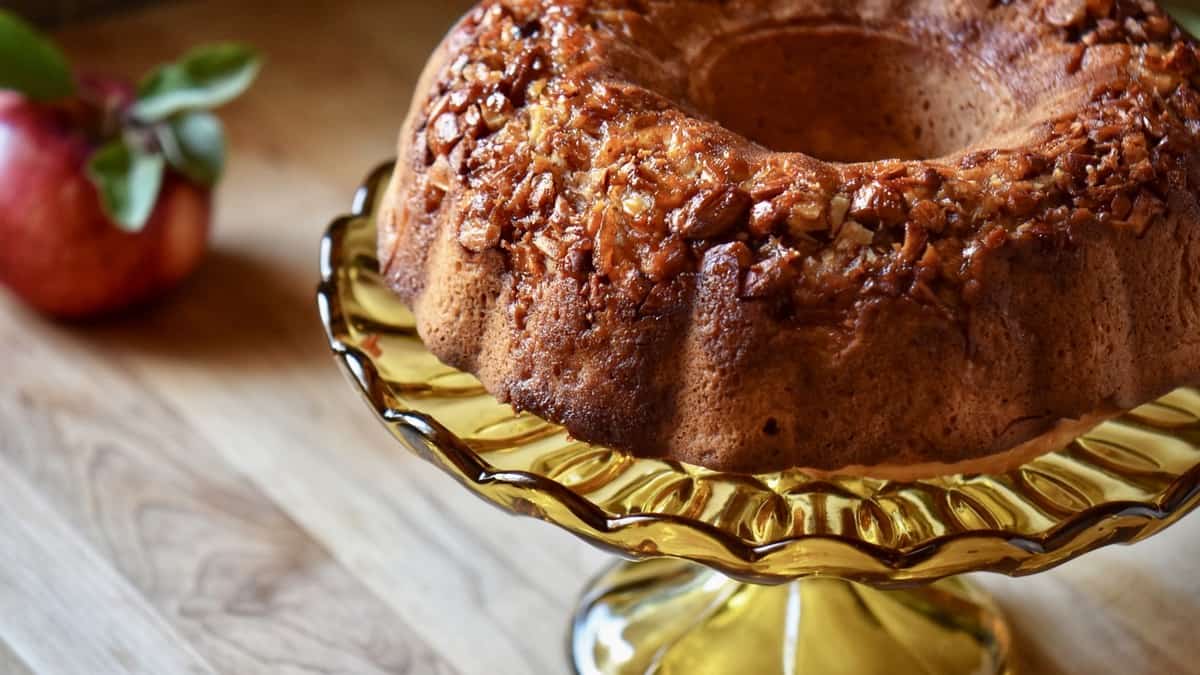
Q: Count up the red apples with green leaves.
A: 1